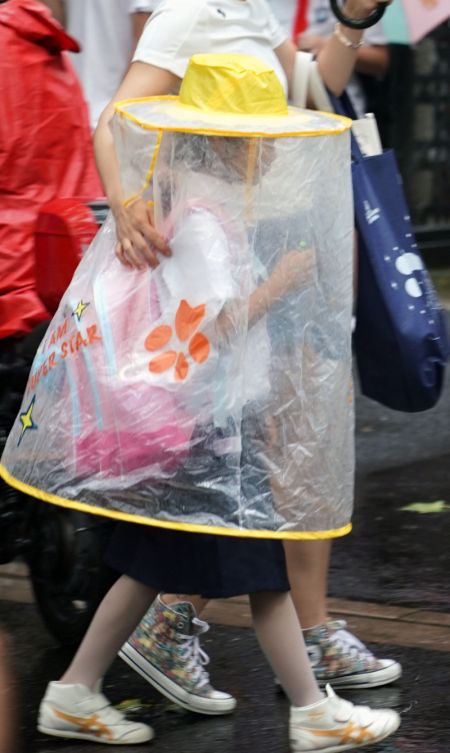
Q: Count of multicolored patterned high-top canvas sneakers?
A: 2